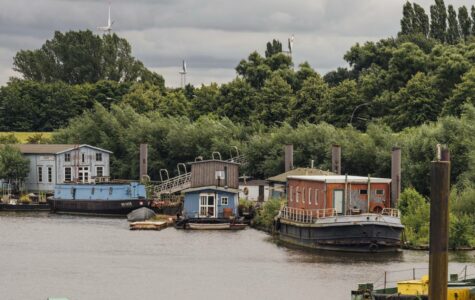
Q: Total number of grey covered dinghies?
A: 1